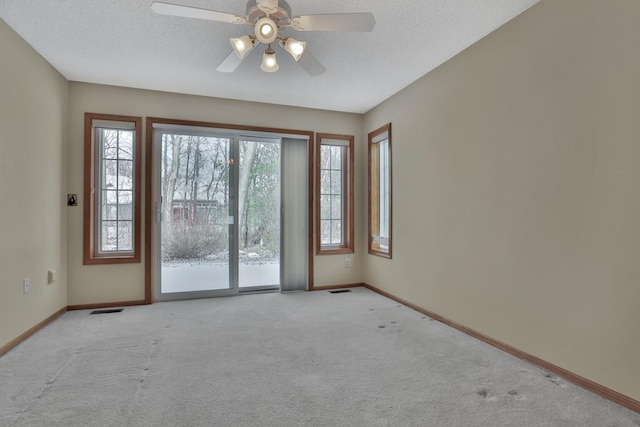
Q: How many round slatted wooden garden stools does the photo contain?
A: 0